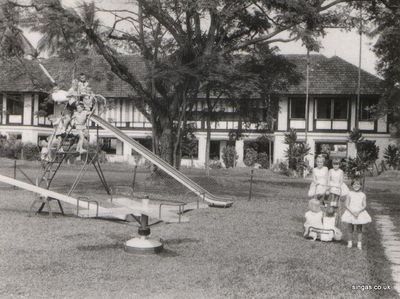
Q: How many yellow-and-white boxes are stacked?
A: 0